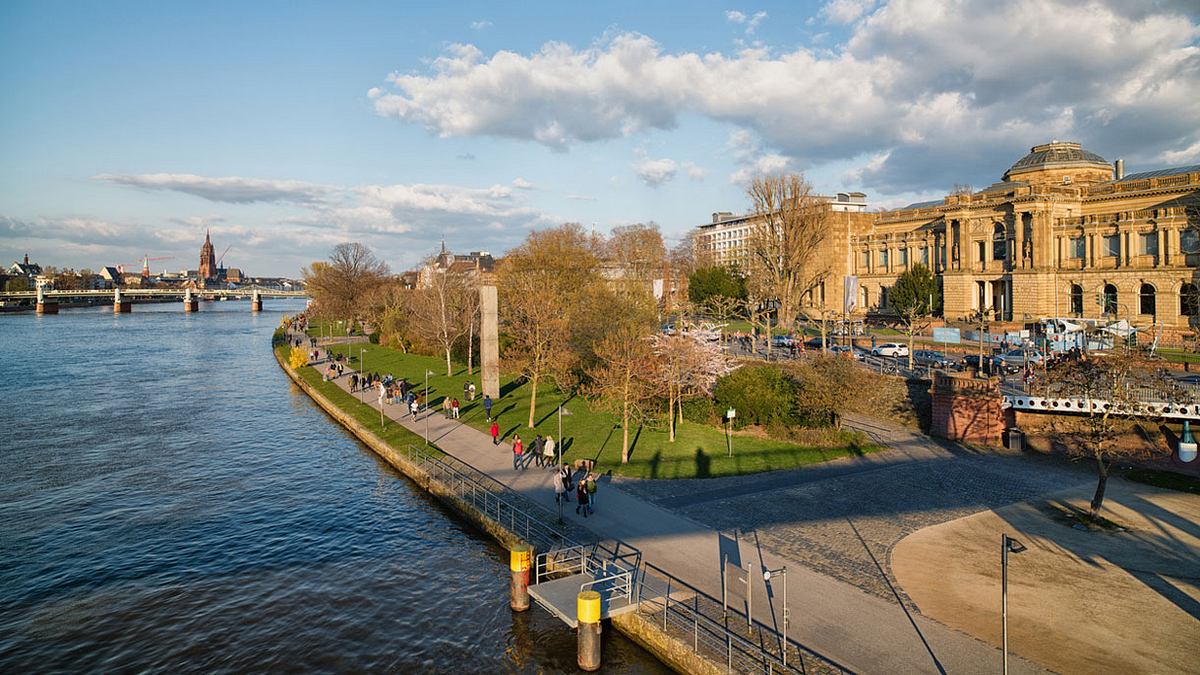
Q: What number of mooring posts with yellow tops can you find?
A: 2